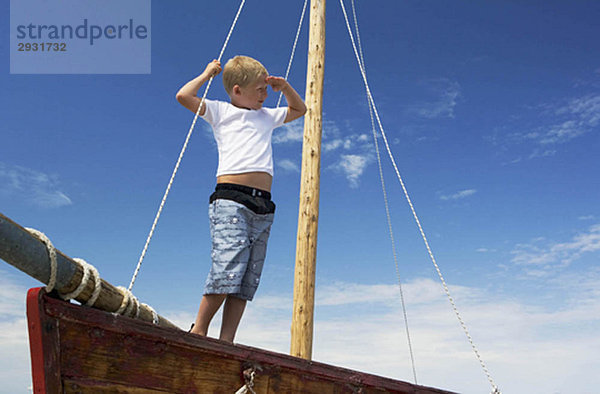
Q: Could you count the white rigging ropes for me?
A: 4